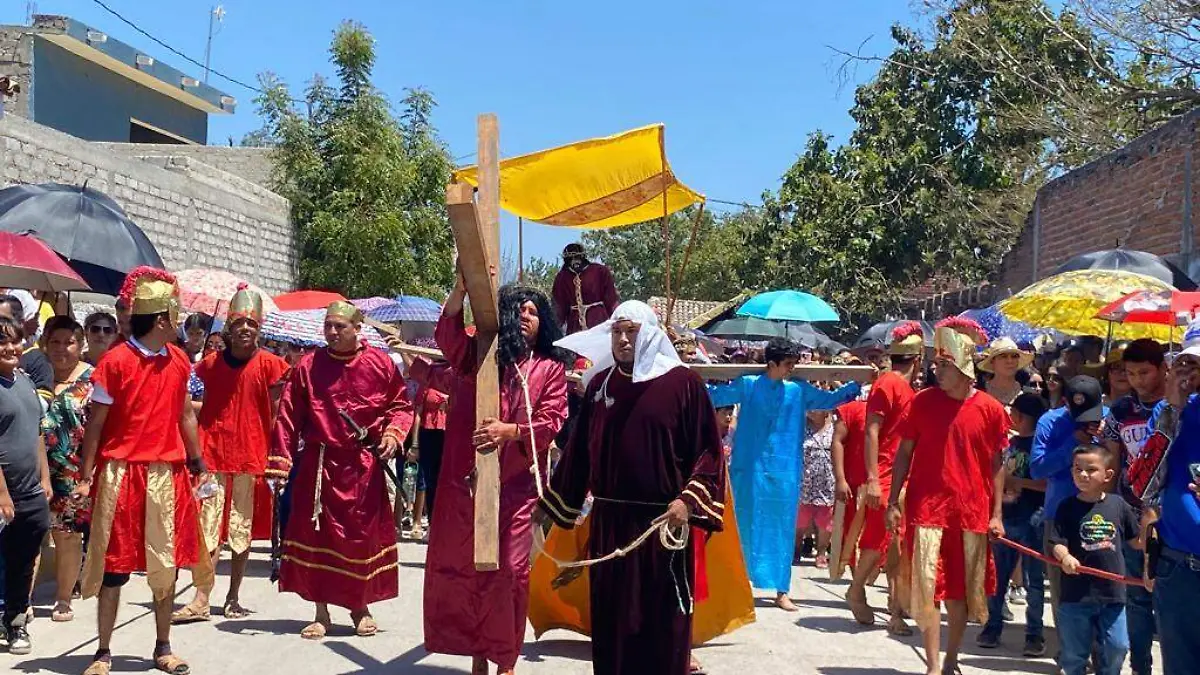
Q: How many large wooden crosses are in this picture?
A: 1